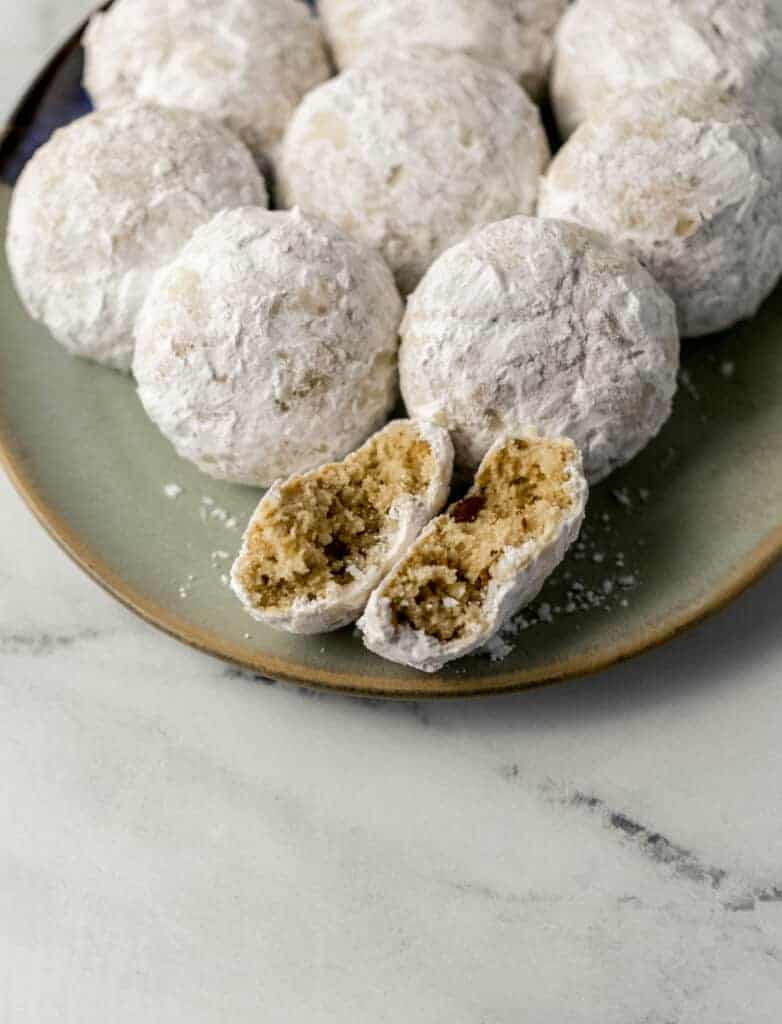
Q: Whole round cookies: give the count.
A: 8